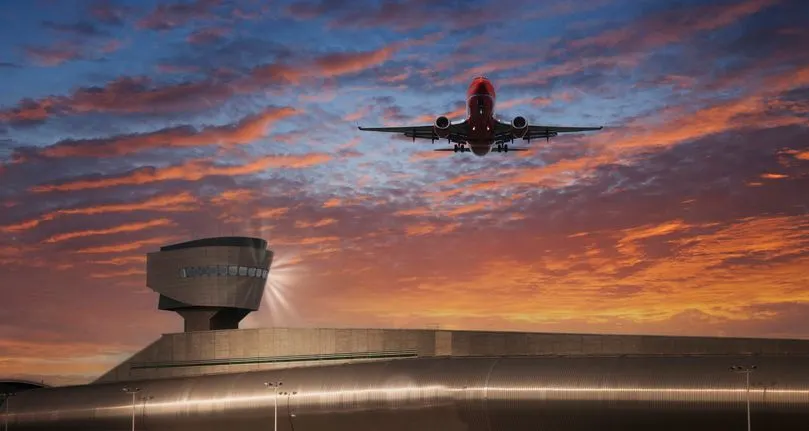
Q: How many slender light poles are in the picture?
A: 4